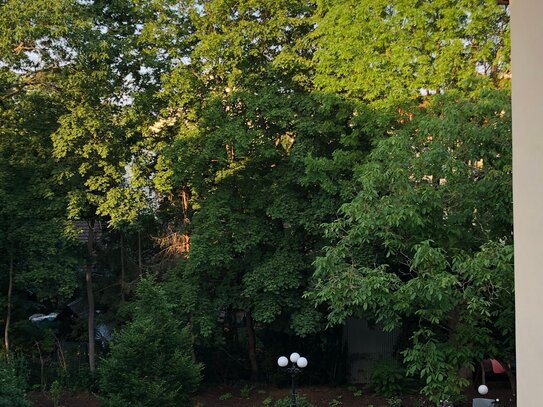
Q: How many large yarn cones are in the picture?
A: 0